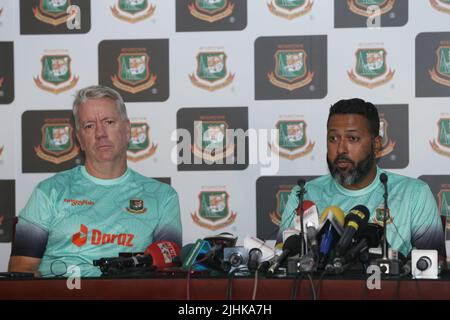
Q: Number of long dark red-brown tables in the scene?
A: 1